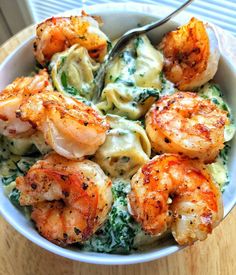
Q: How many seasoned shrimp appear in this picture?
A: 7